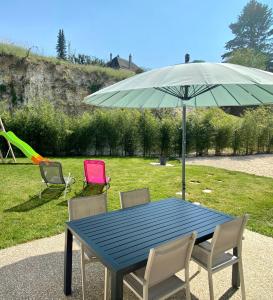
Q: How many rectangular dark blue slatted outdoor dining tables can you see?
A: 1